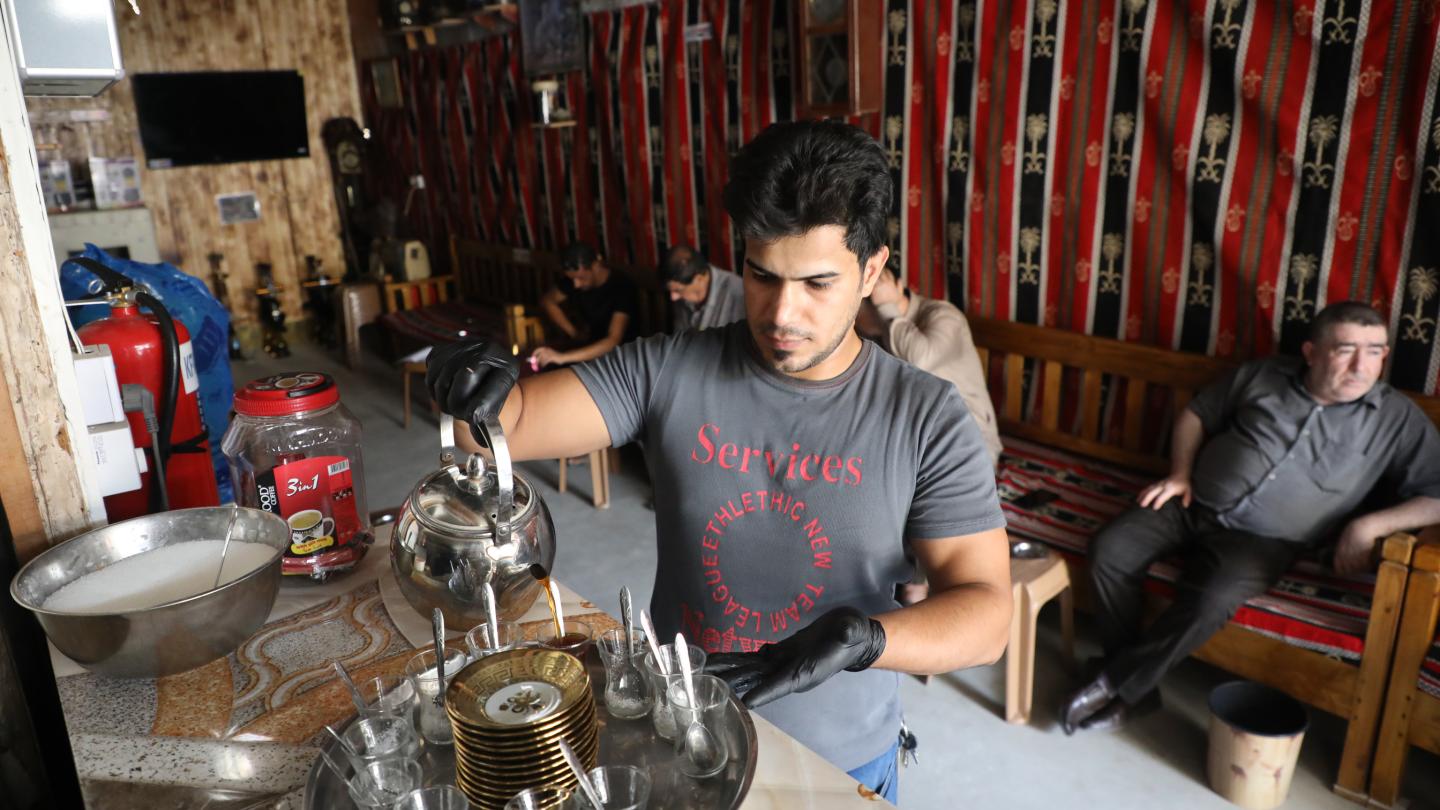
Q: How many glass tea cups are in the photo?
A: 12